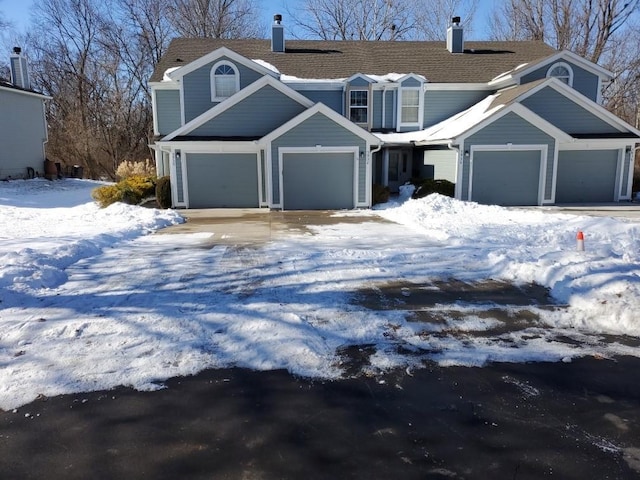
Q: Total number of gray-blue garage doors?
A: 4